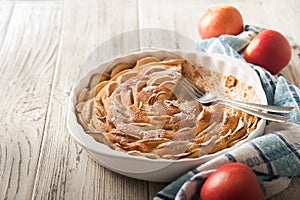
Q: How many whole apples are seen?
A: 3